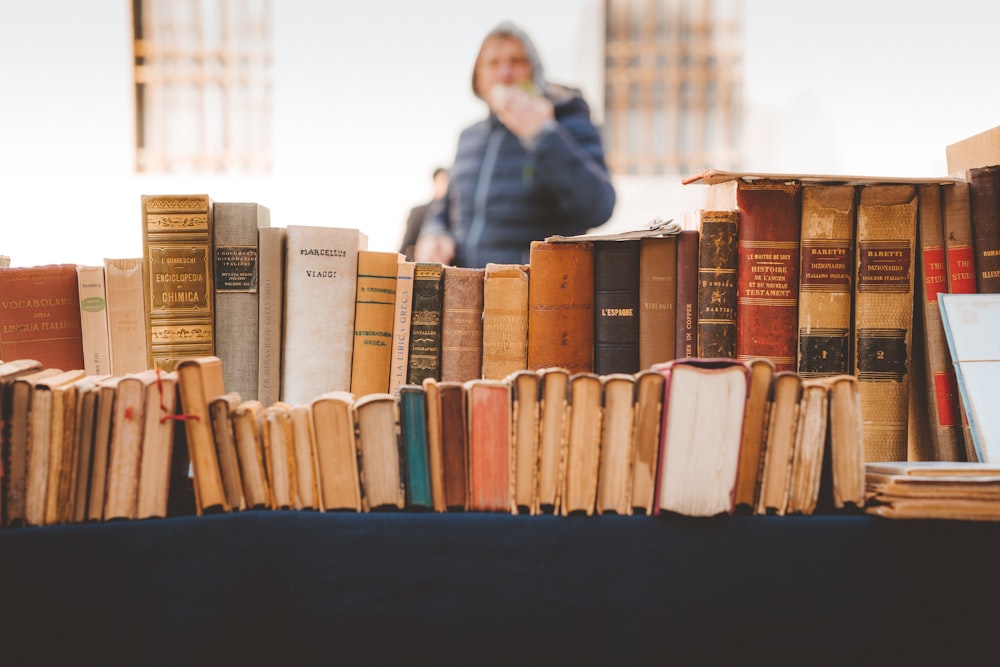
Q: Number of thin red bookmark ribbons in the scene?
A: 2